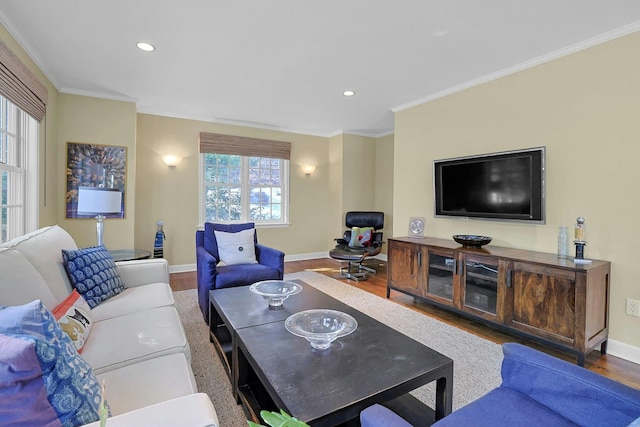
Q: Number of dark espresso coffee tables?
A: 2